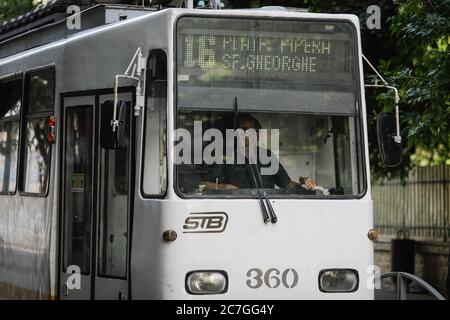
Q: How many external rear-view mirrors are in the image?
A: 2